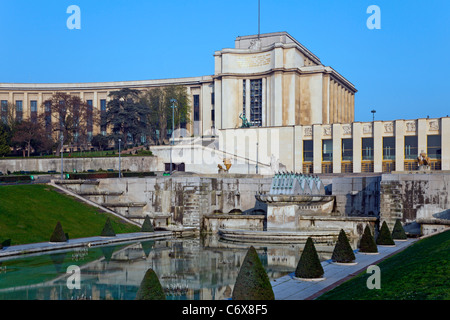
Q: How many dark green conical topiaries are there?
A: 10